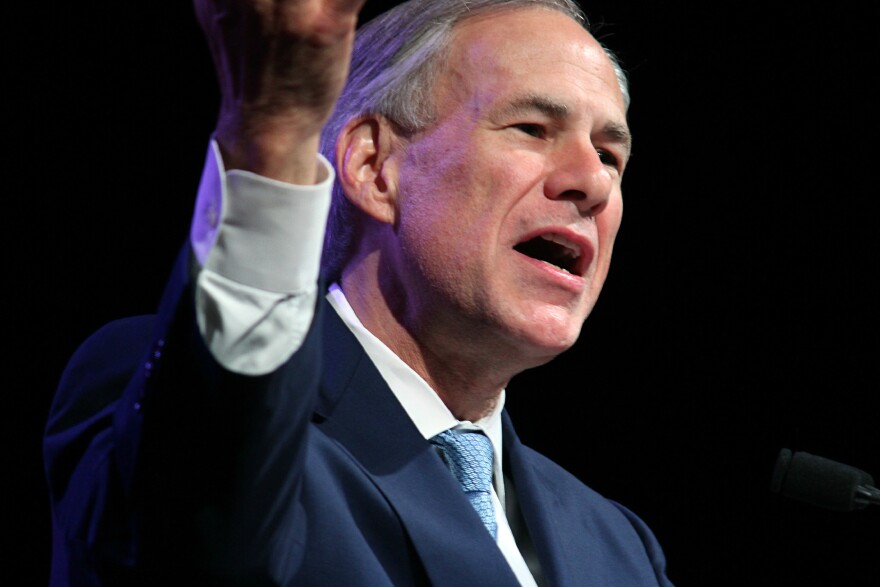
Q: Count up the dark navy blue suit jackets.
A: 1